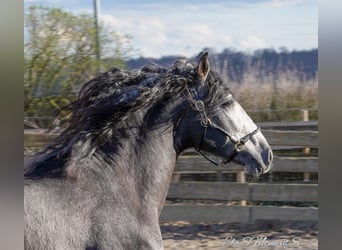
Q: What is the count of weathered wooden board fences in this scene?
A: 1